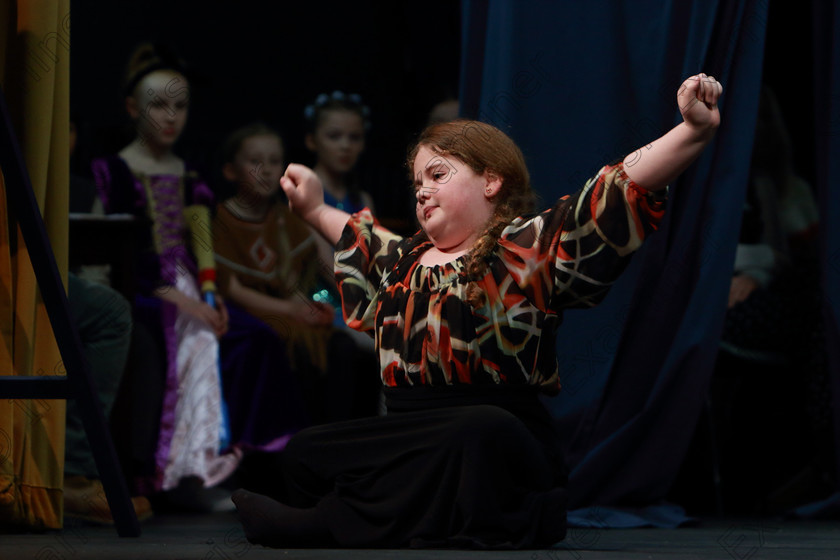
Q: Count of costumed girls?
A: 4